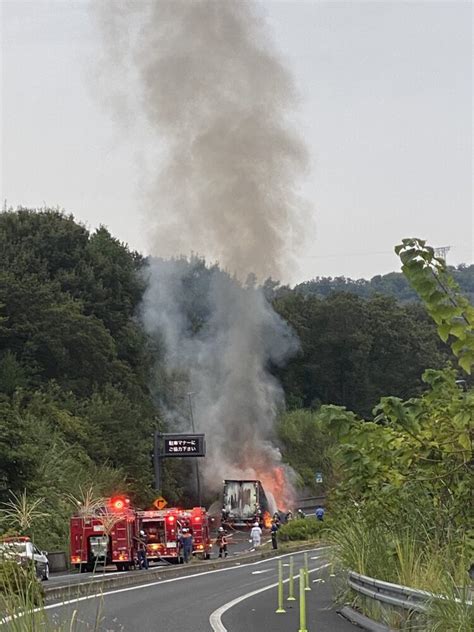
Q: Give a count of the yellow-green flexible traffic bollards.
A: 5